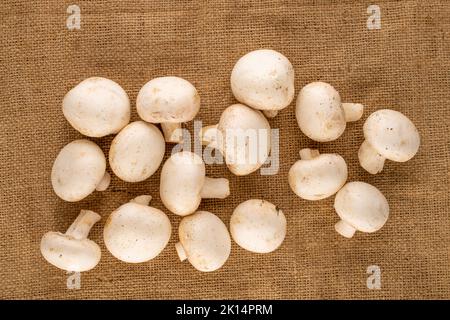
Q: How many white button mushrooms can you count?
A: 15